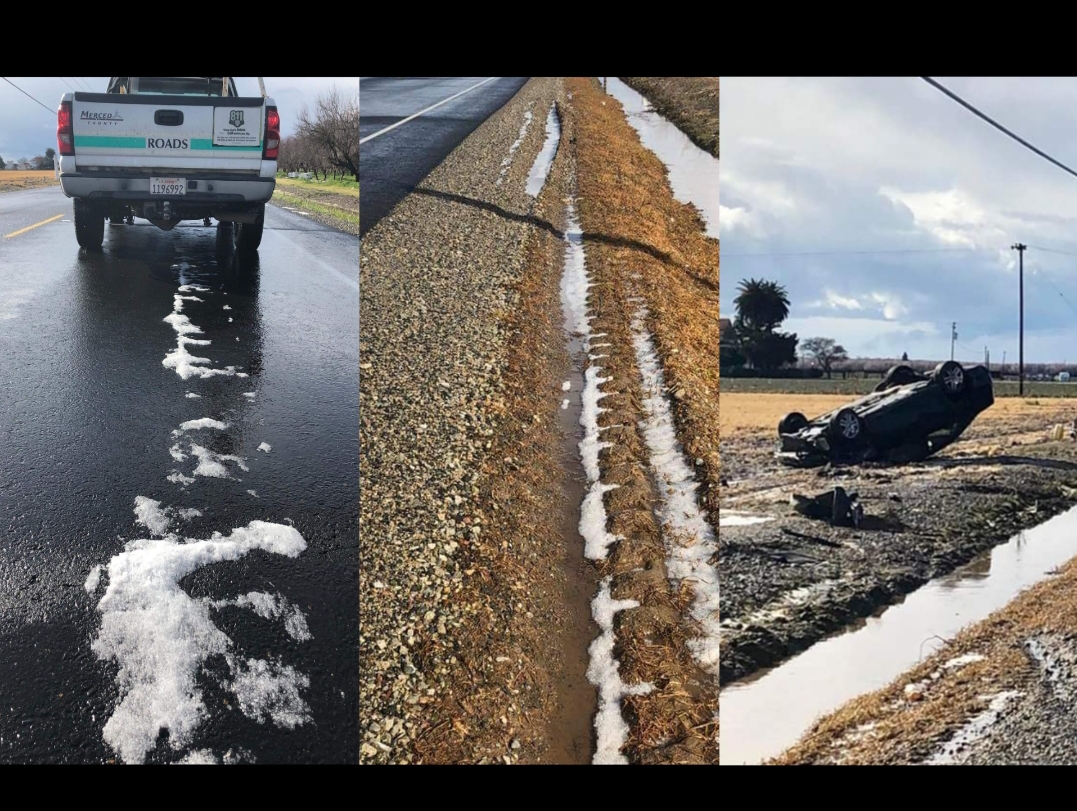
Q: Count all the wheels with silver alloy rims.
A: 2